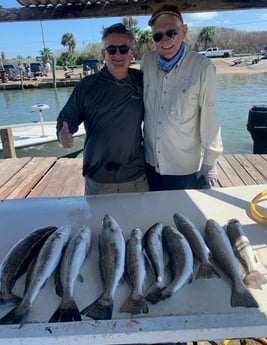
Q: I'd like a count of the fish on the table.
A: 10